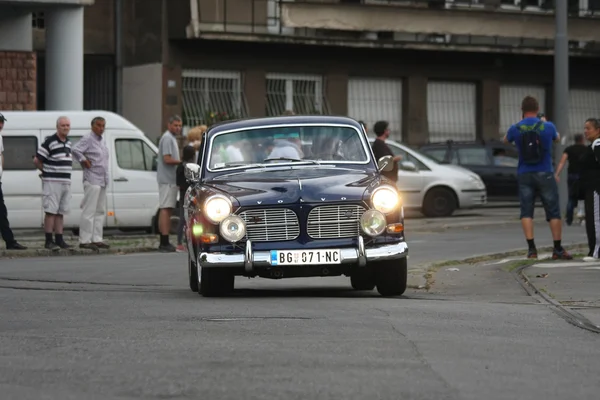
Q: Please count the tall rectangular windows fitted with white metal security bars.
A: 6